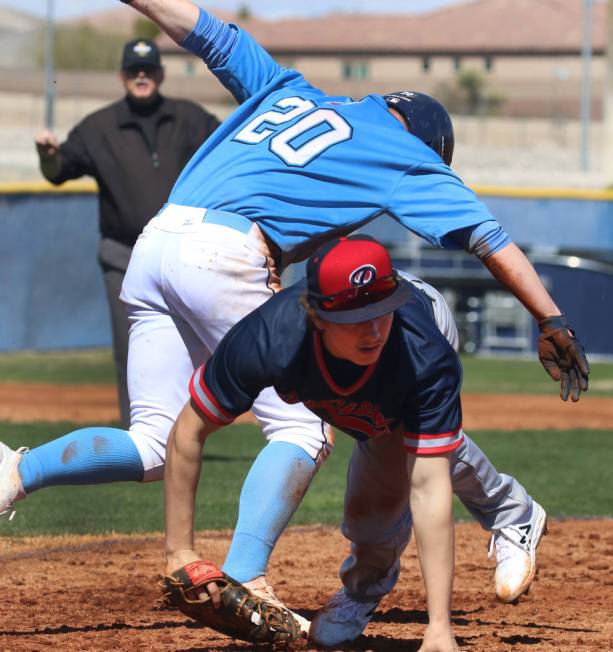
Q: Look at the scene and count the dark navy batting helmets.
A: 1